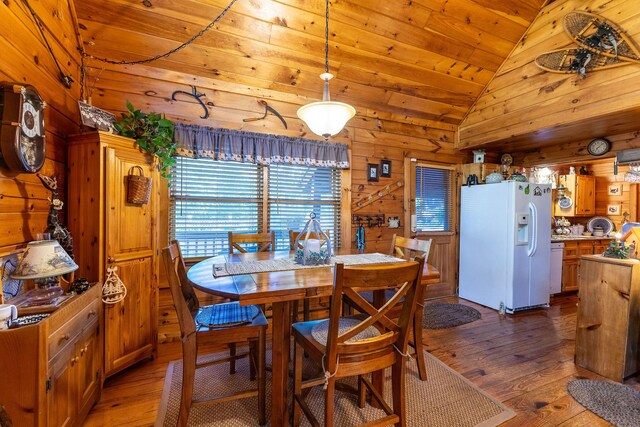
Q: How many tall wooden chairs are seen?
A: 5